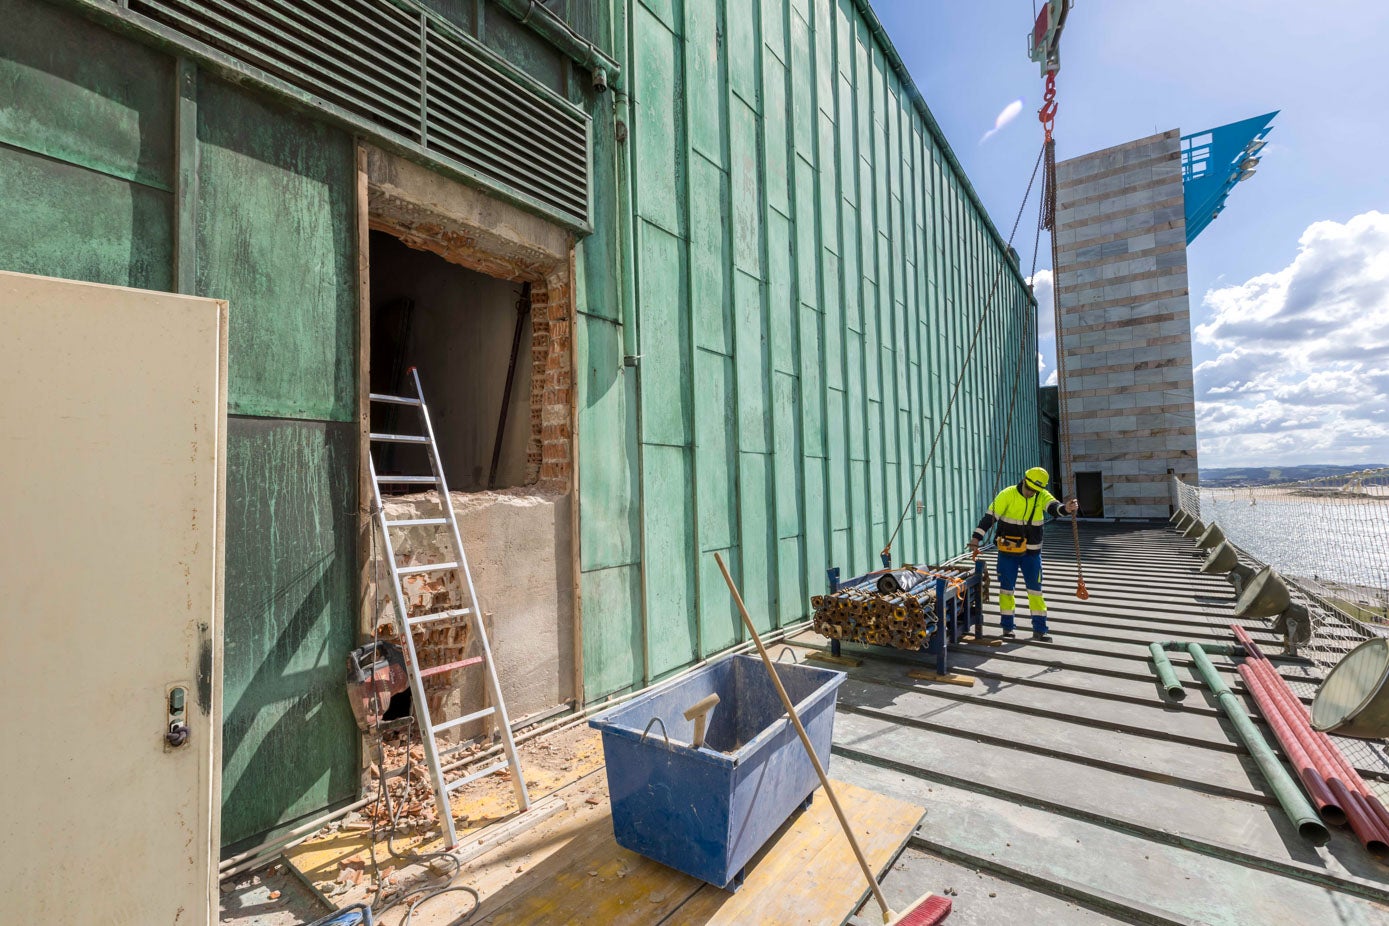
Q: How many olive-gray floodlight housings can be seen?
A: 7